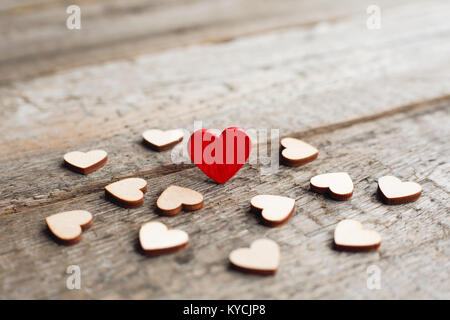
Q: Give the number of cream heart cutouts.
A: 12